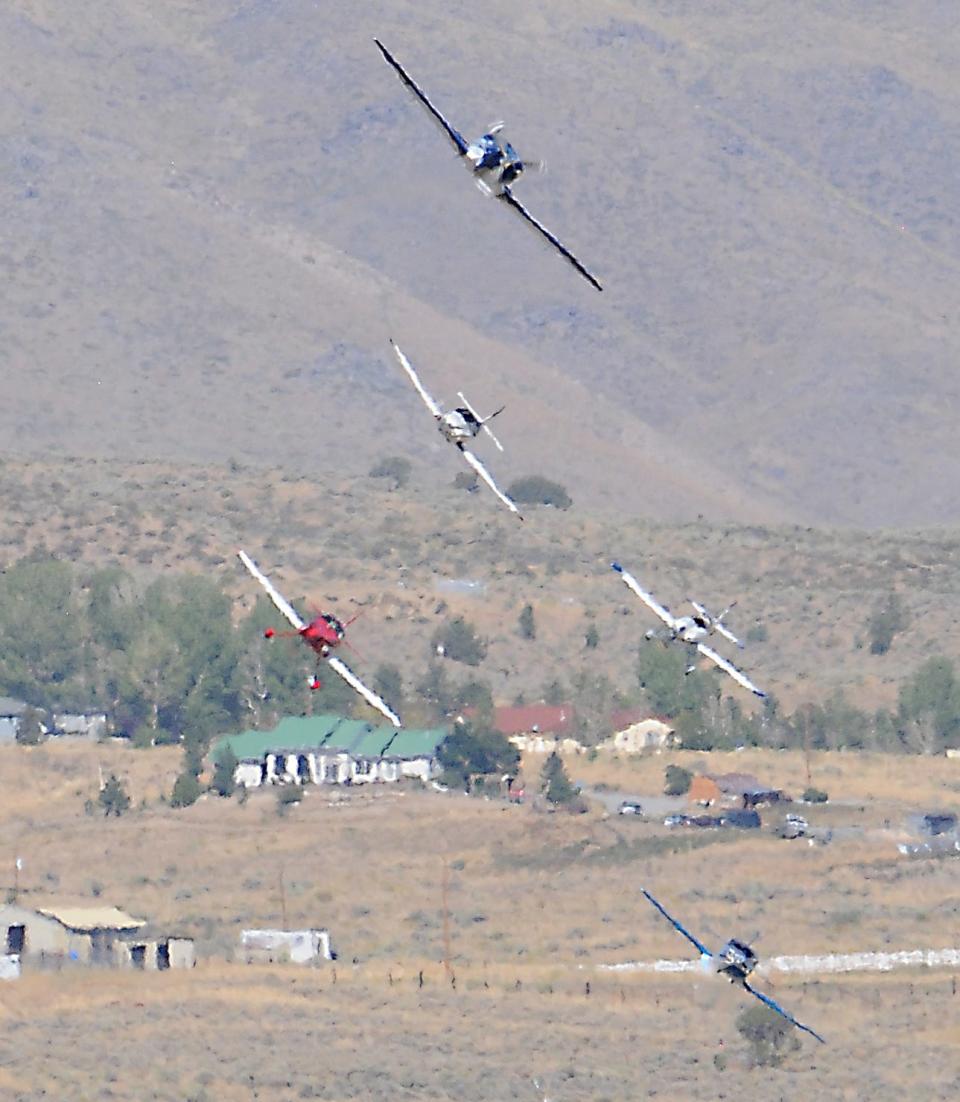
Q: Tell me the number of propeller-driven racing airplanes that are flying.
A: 5